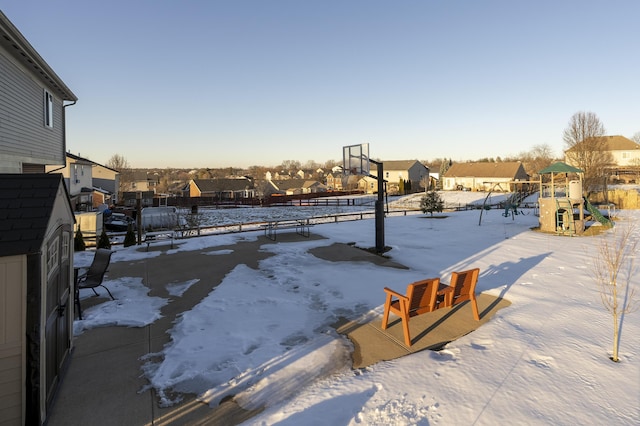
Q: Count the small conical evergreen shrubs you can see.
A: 3